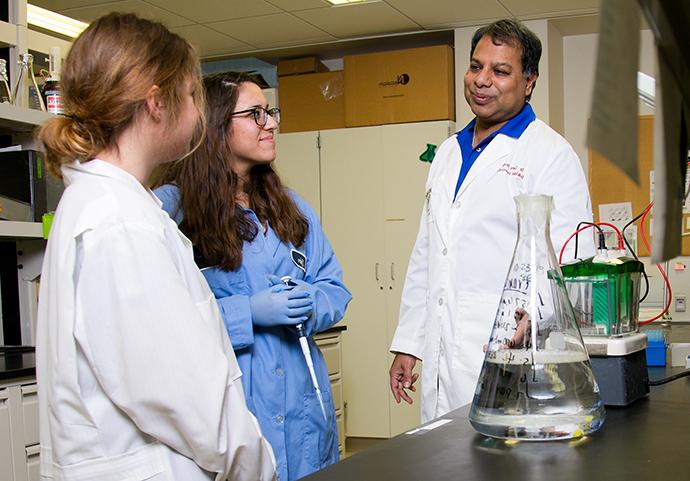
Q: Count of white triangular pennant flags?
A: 0